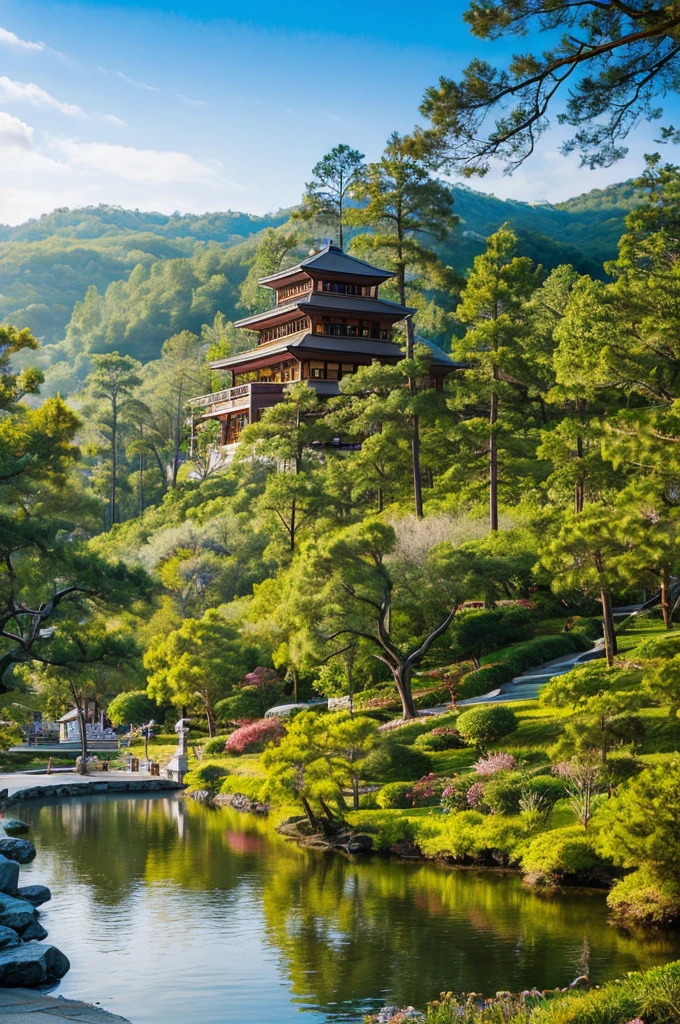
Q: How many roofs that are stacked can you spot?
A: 3